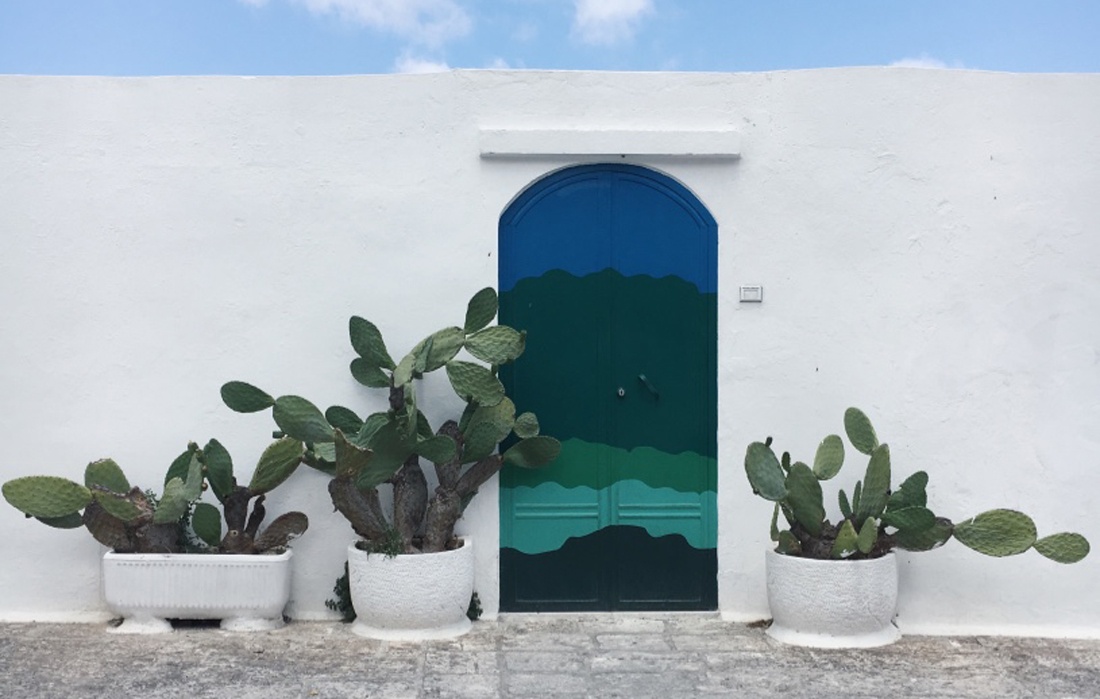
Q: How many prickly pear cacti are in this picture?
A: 3